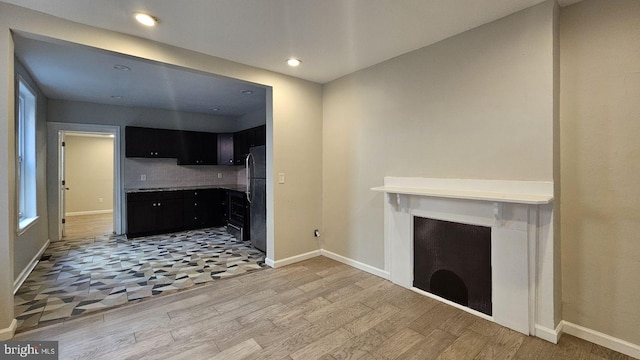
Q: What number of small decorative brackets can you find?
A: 2